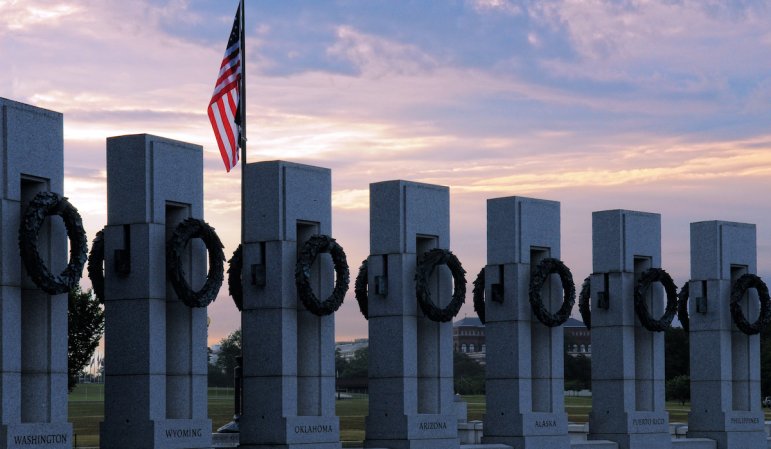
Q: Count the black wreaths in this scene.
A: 13